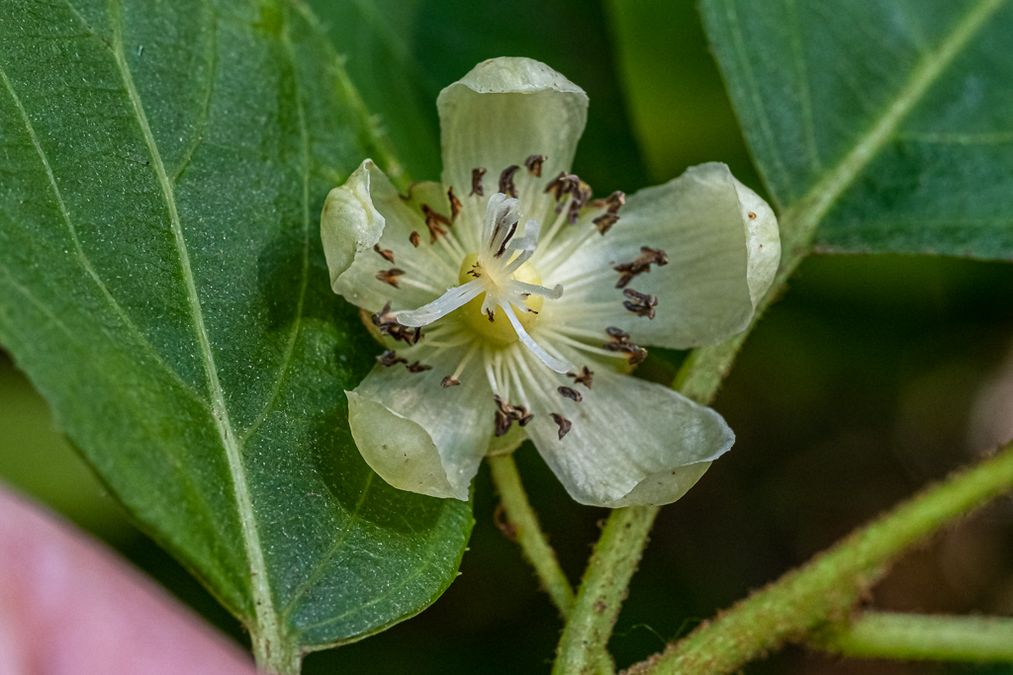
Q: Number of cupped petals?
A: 5